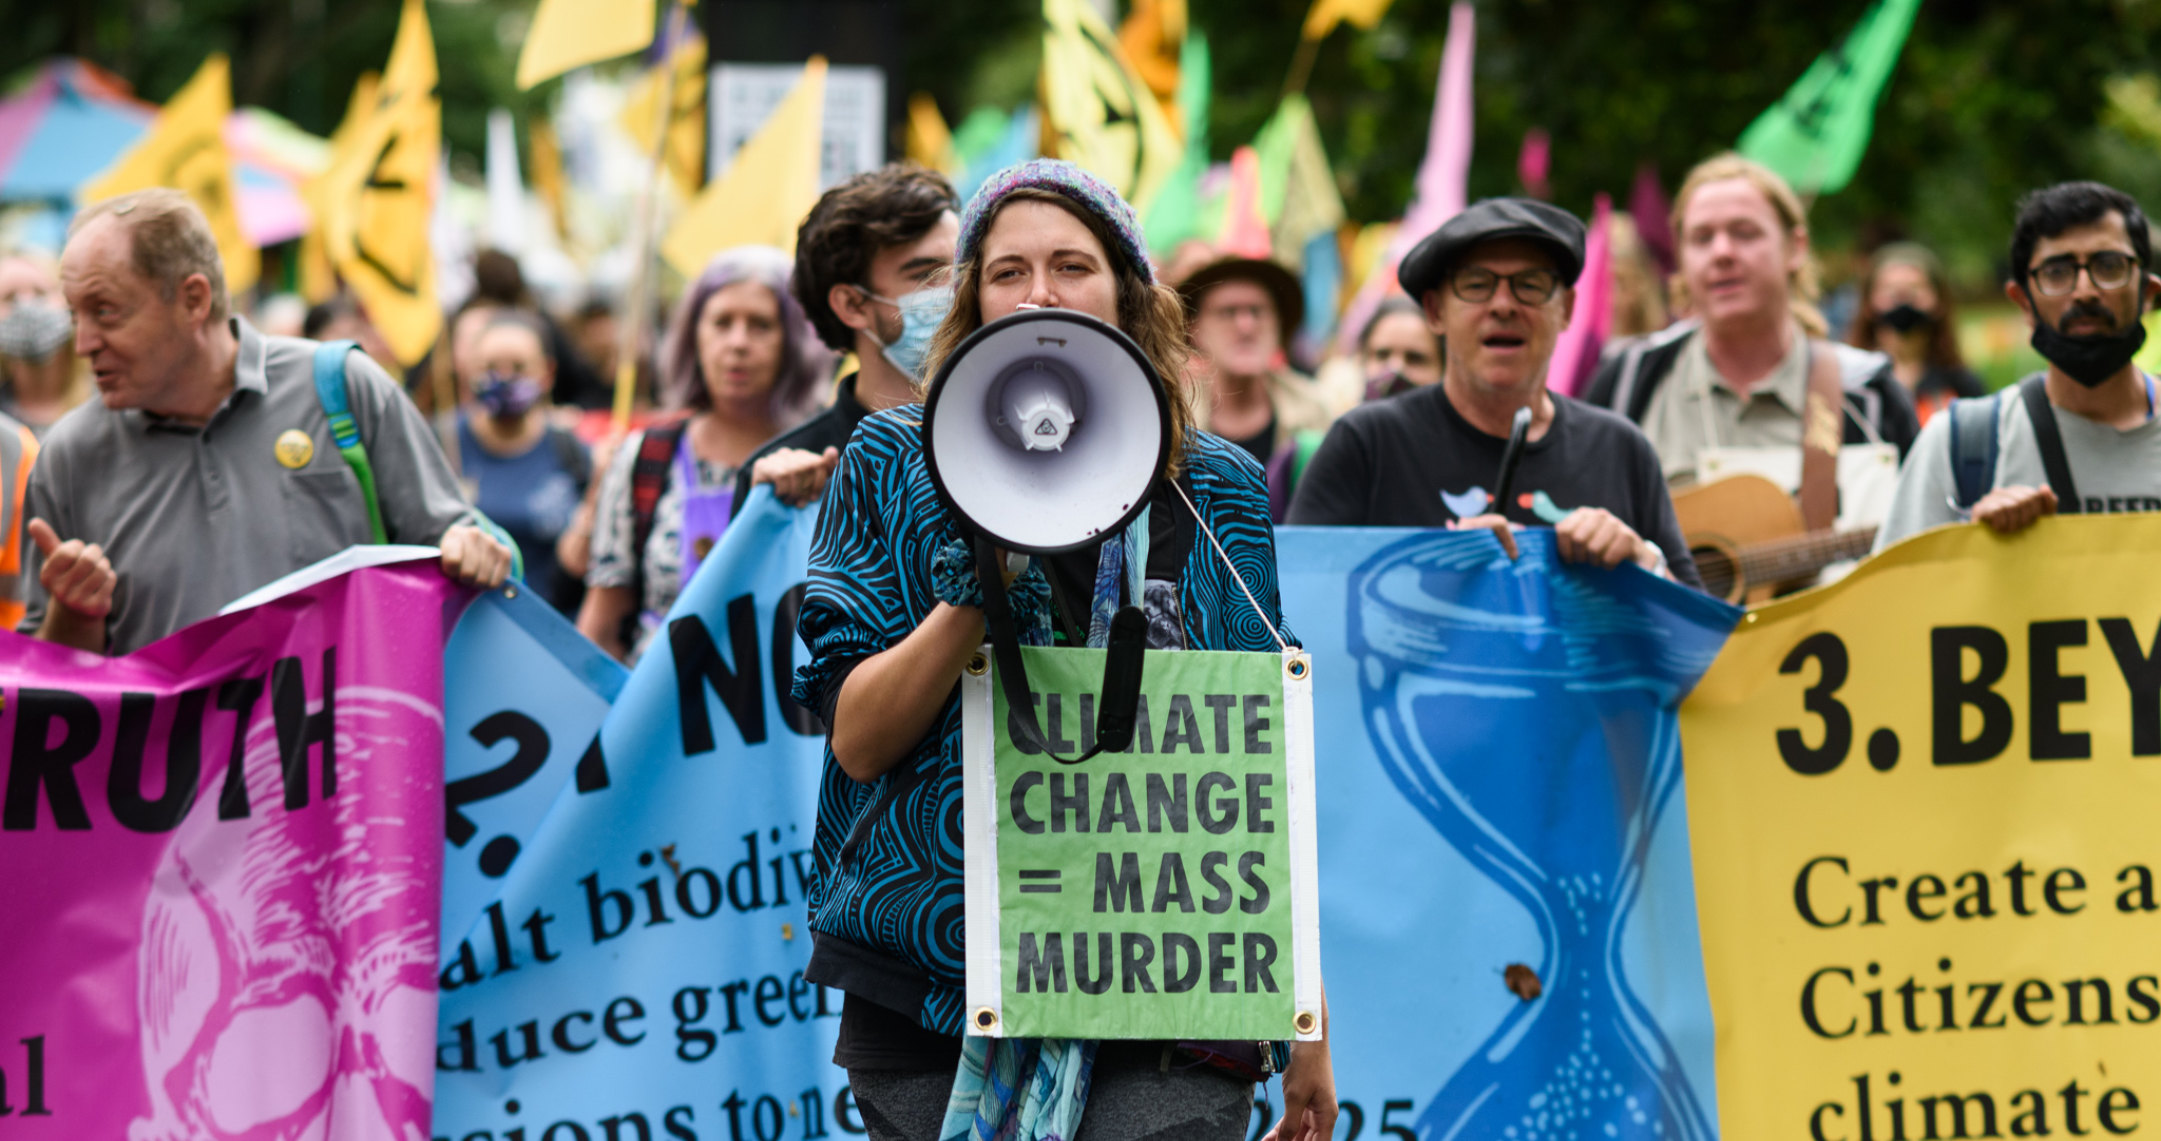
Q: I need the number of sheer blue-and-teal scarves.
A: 1